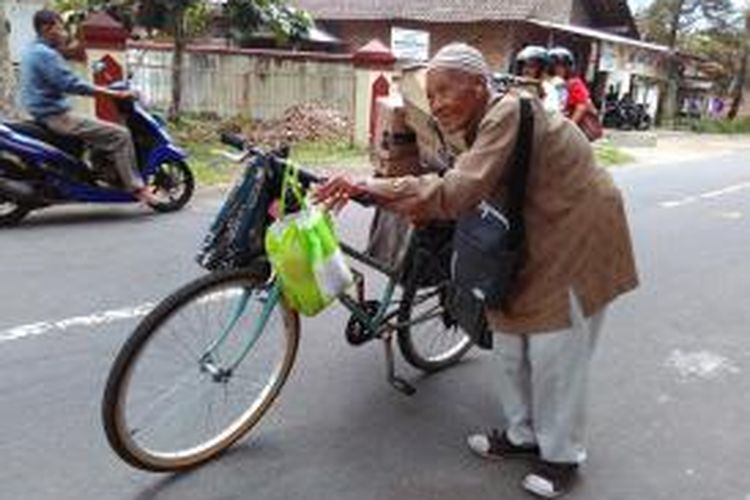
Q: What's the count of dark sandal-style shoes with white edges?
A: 2